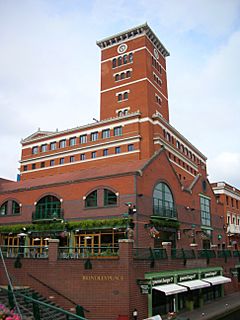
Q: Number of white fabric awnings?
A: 3